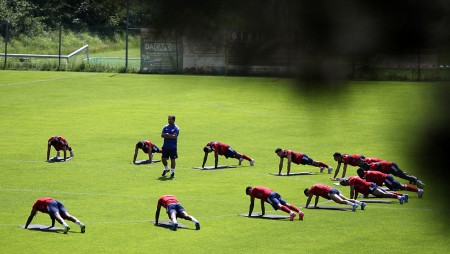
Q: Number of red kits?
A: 13